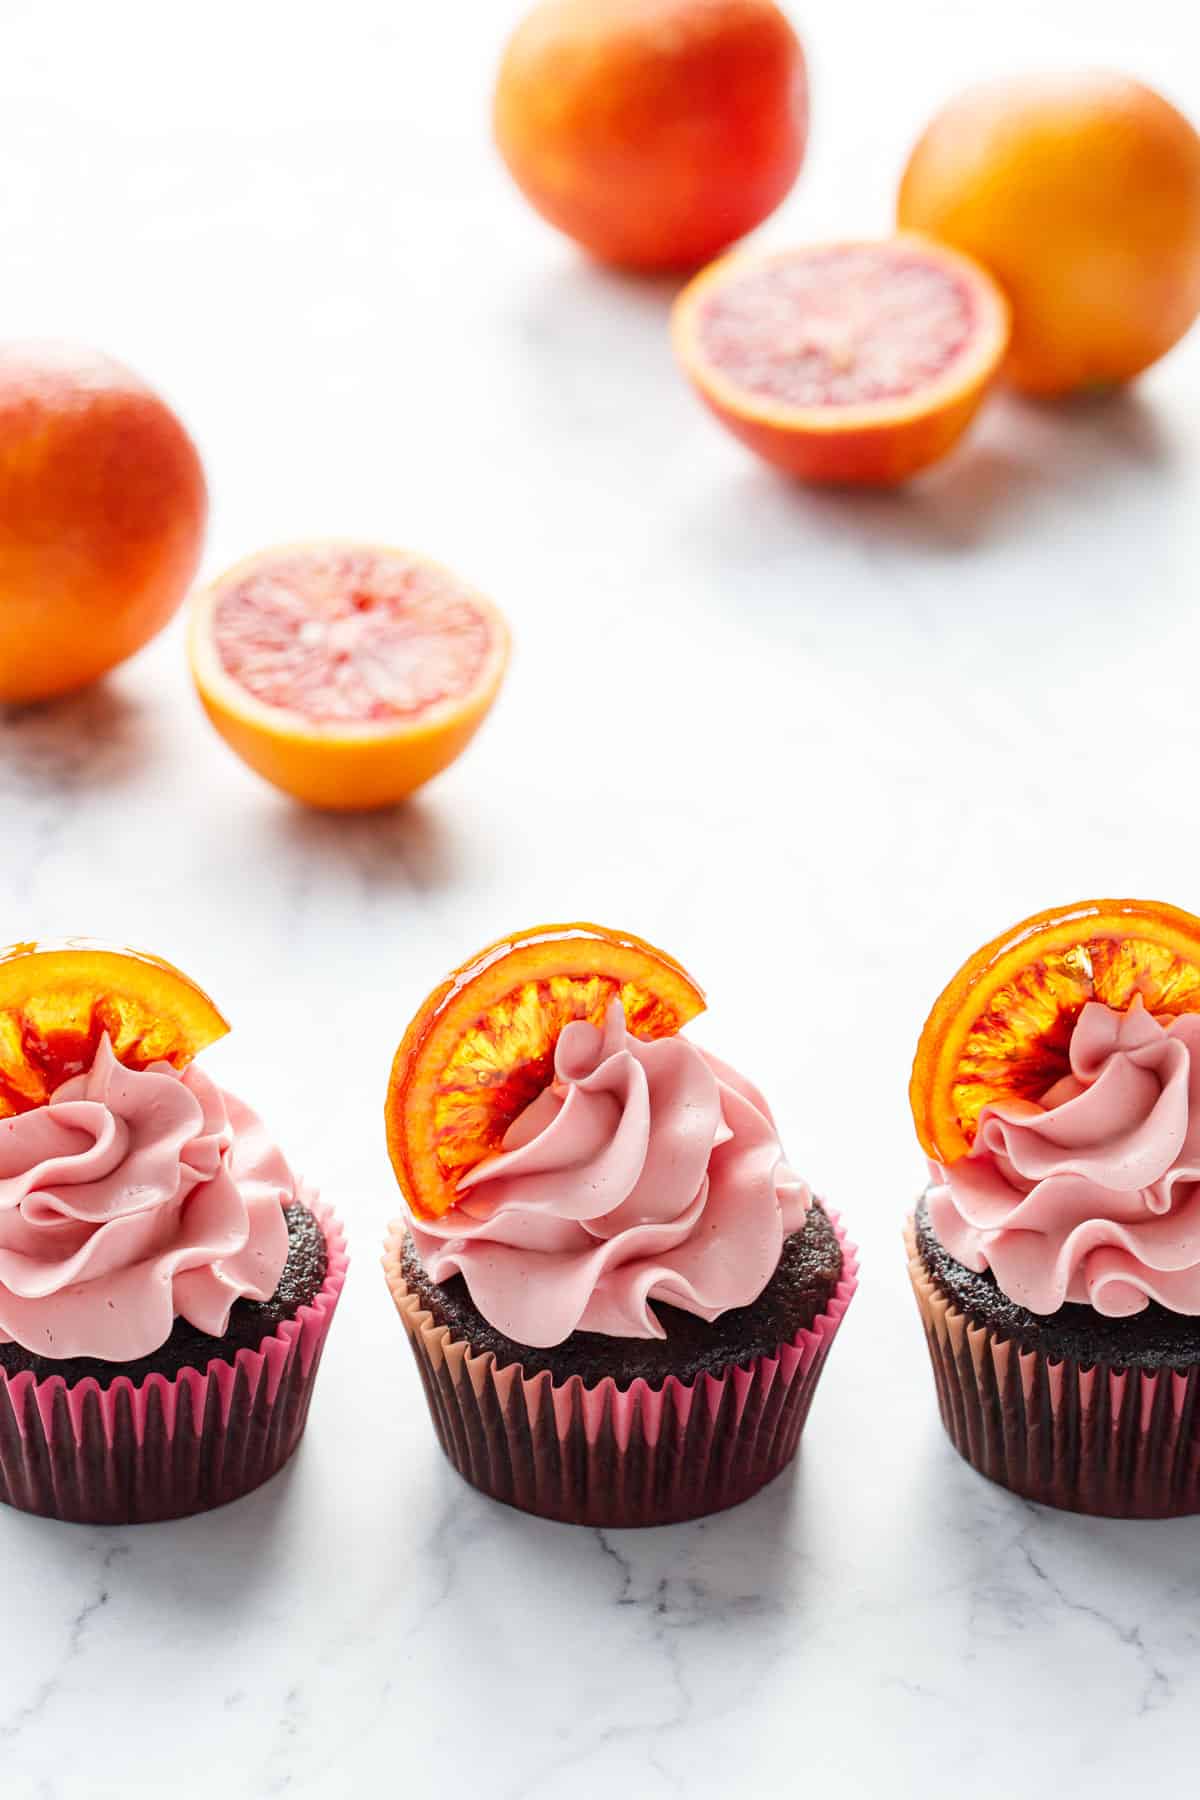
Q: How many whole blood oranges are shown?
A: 3